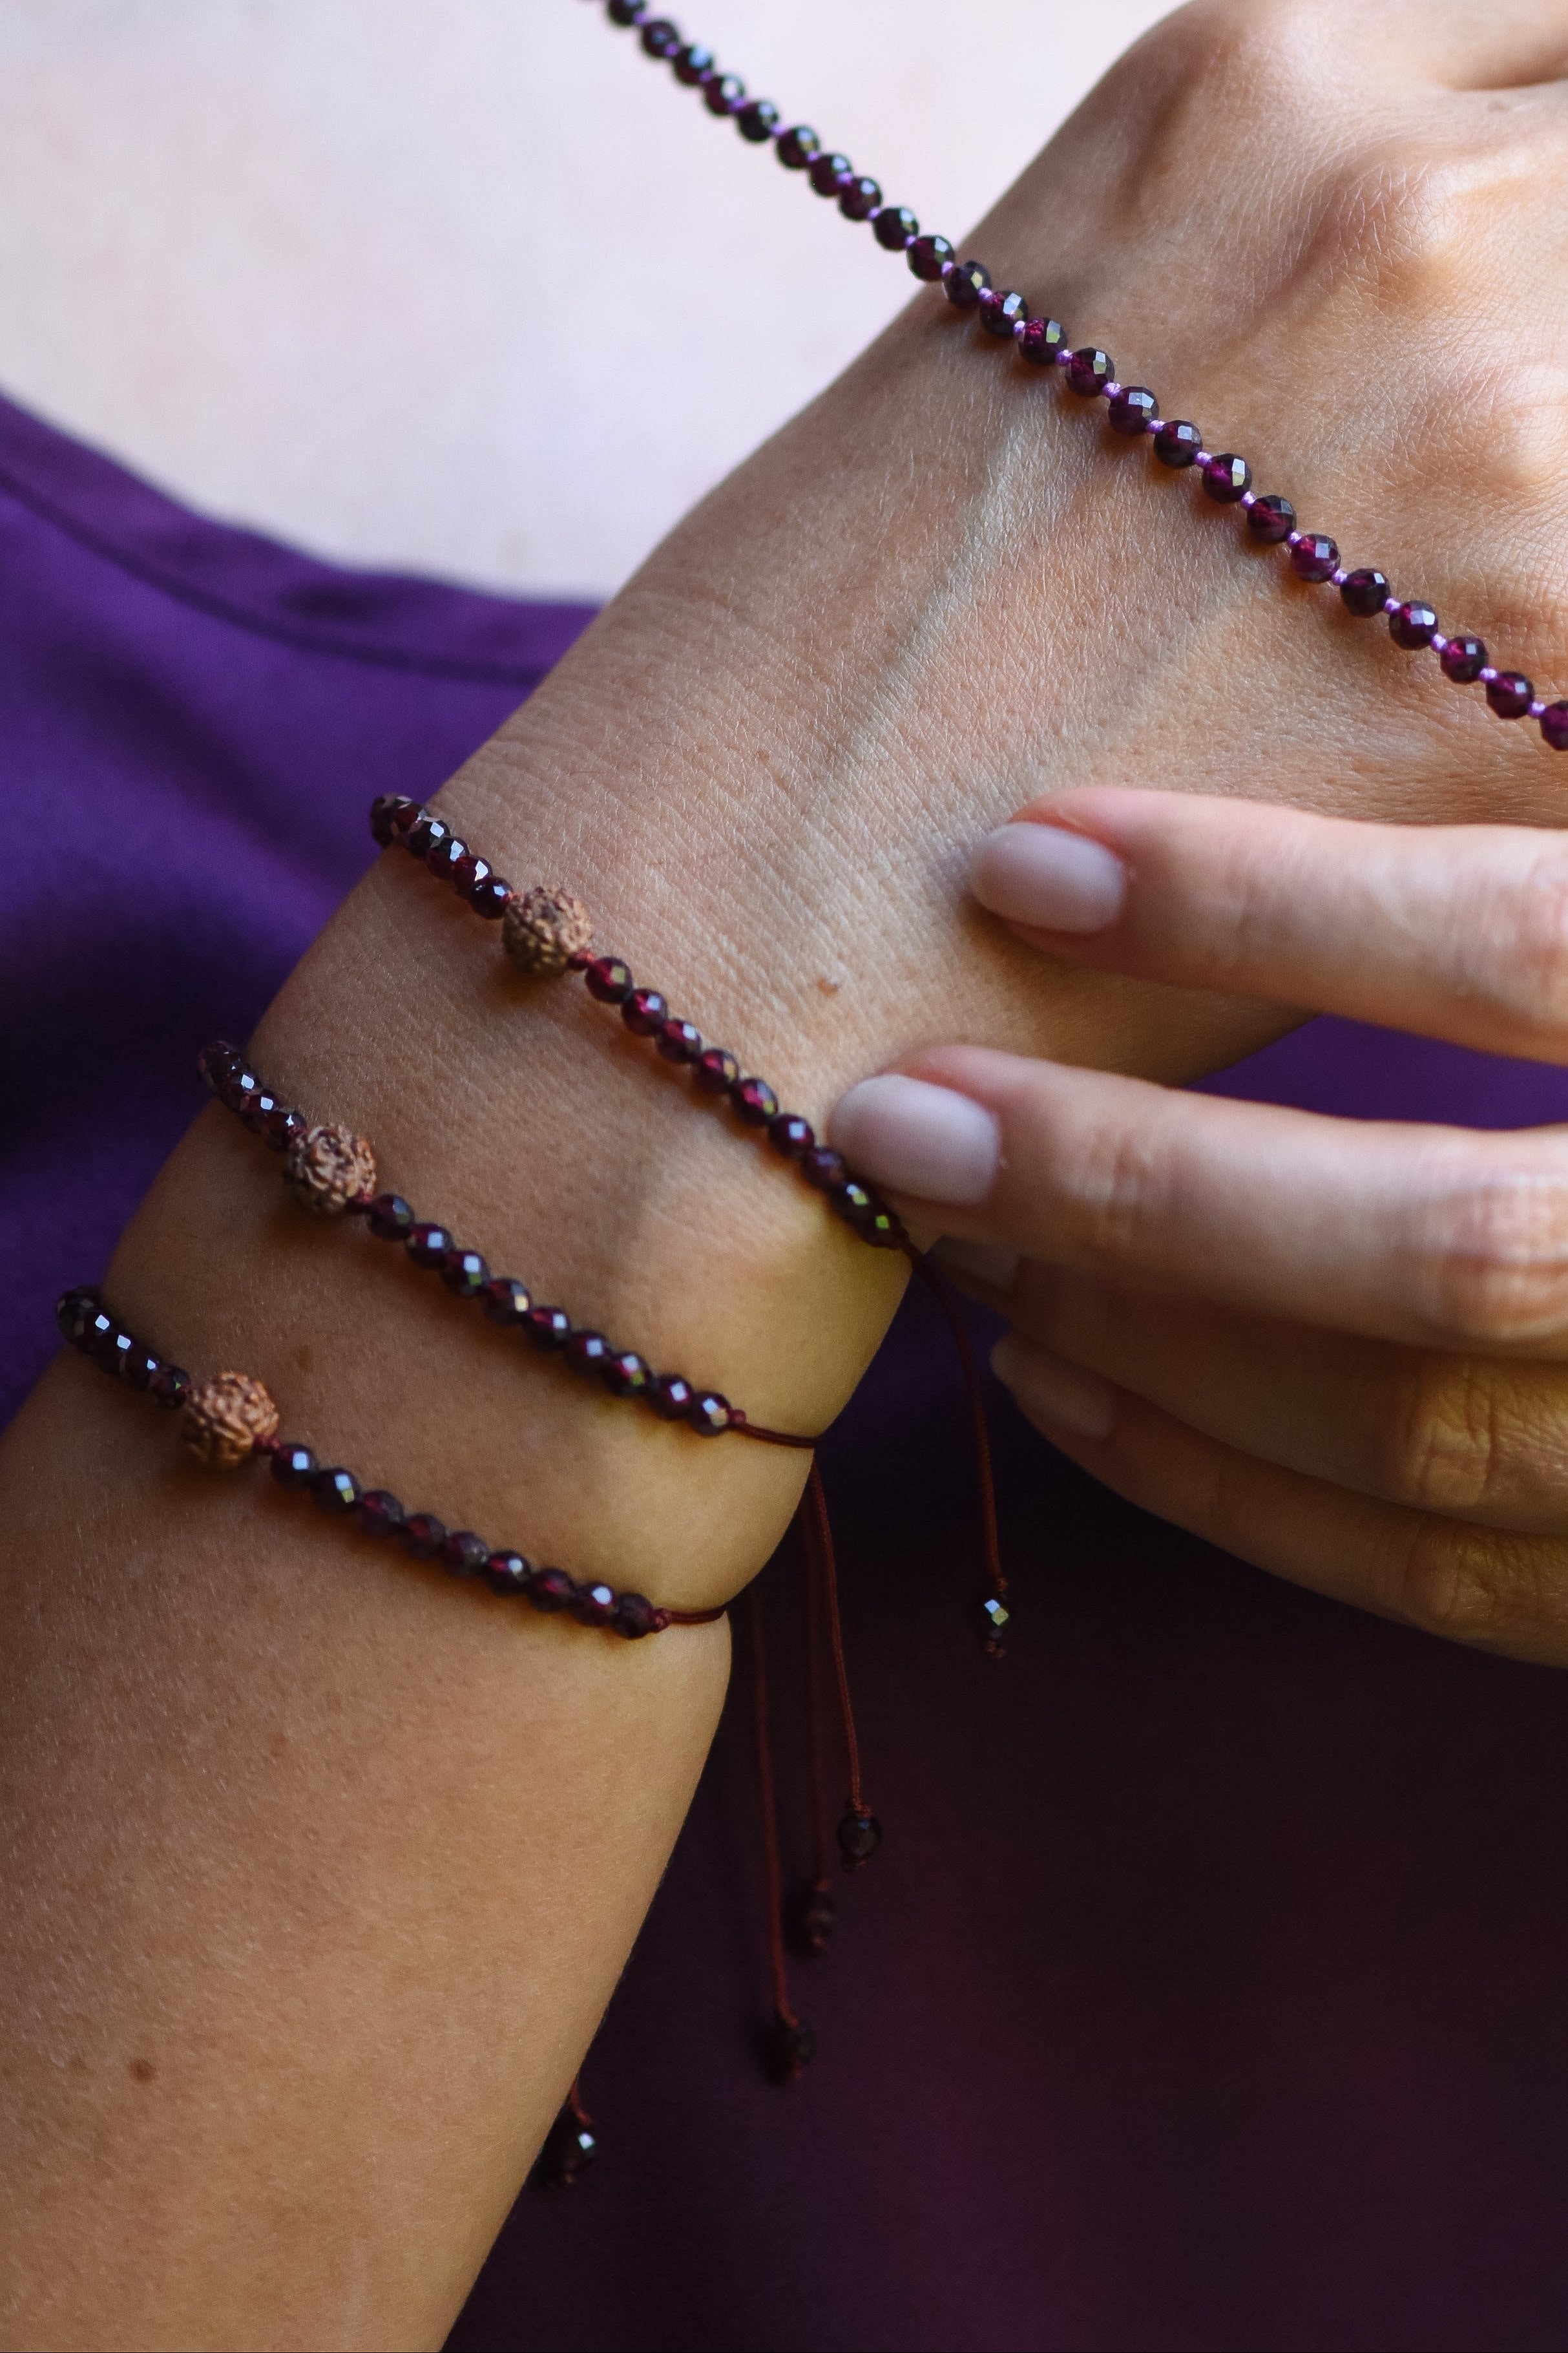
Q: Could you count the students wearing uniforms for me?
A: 0